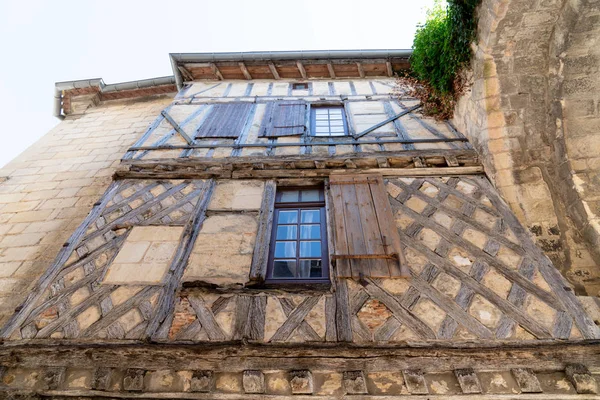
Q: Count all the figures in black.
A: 0